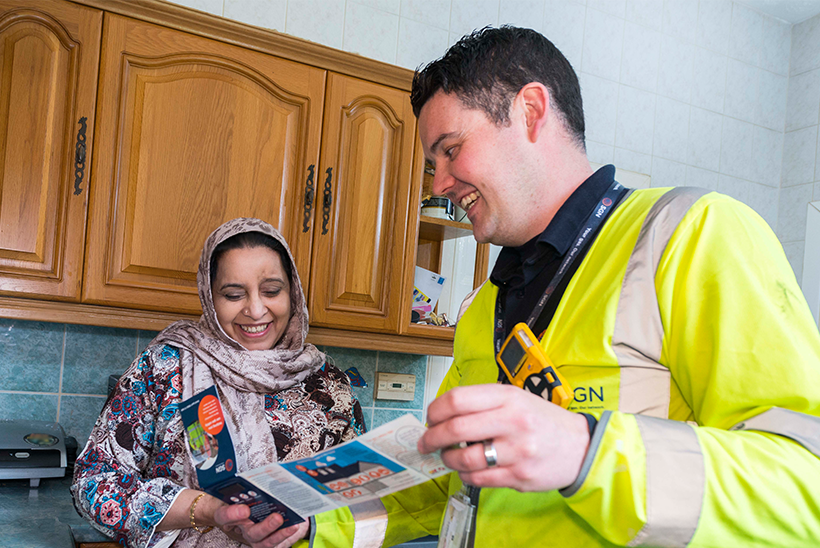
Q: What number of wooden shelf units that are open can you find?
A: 1